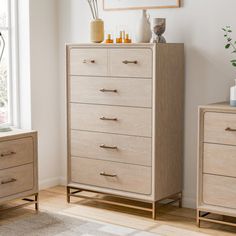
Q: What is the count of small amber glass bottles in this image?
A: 3